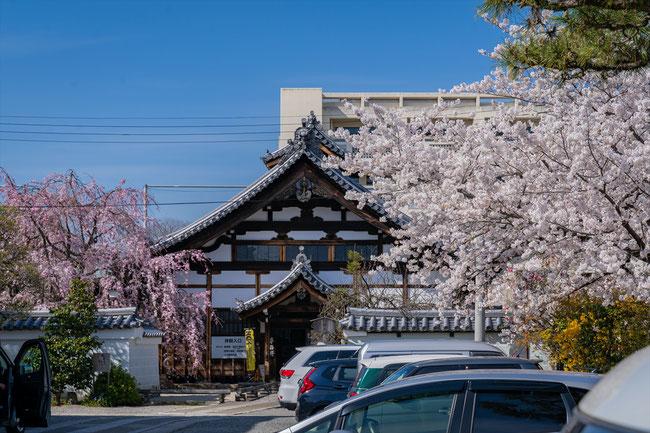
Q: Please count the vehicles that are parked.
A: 8